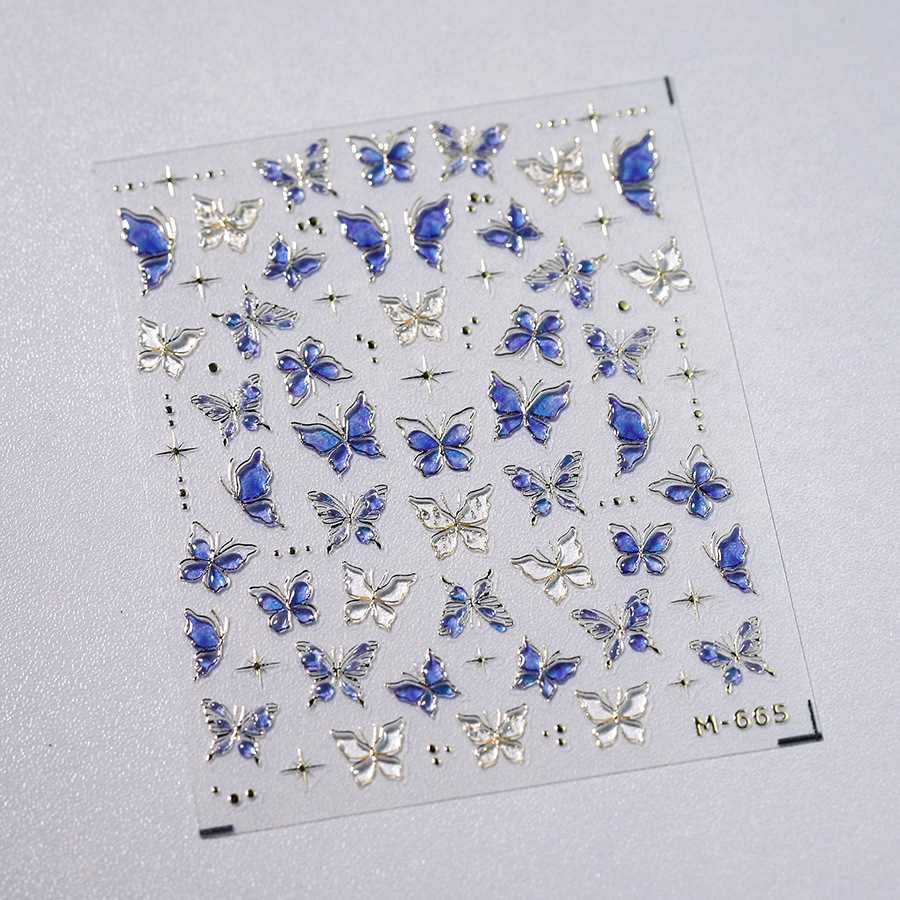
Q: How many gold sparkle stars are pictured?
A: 14